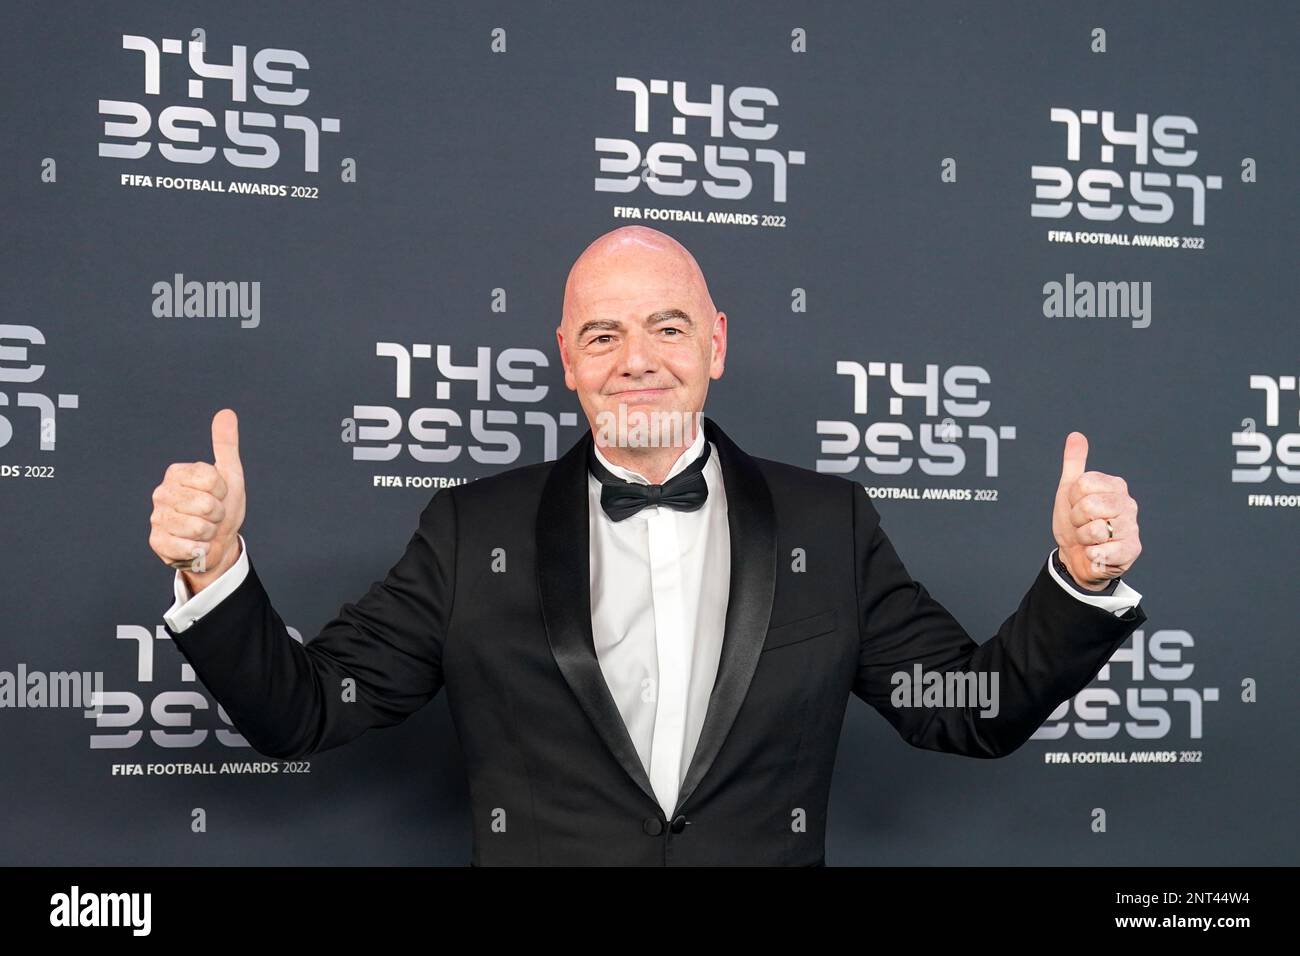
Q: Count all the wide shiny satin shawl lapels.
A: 2